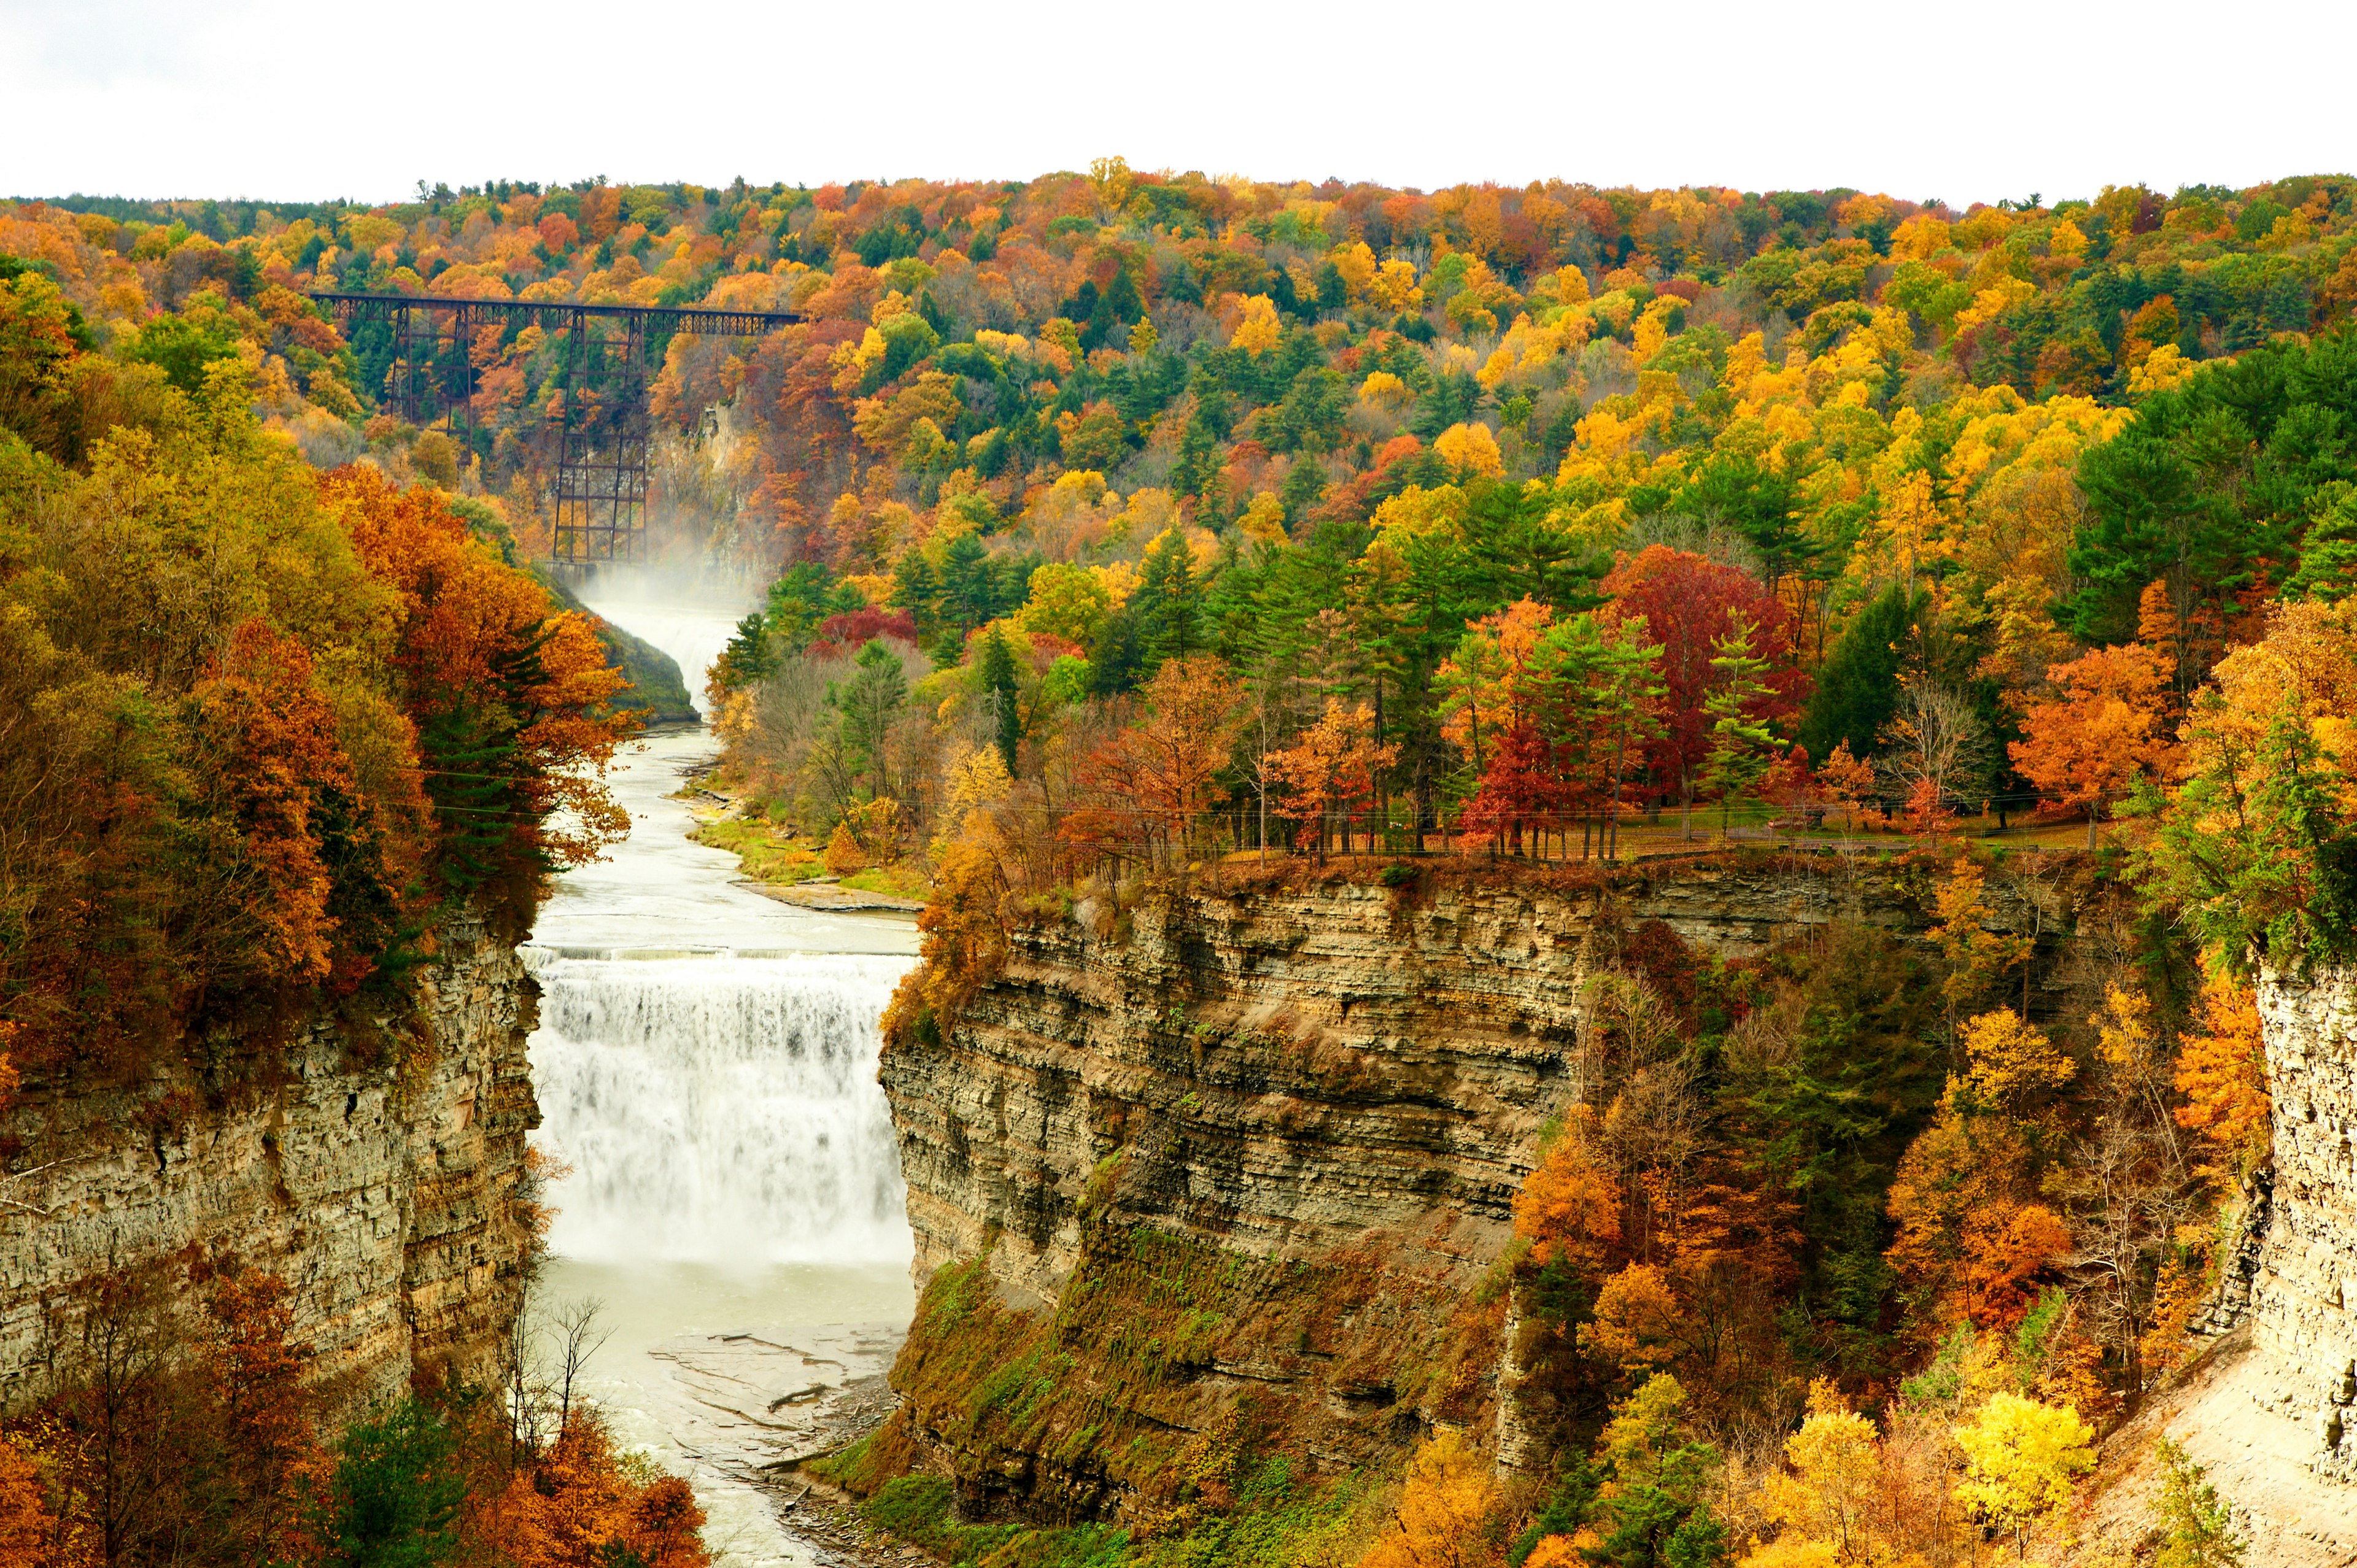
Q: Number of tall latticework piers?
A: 2